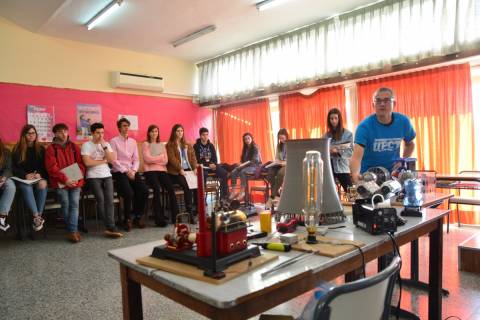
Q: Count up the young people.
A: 11